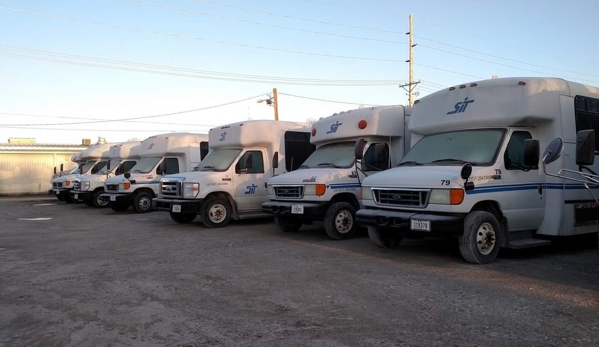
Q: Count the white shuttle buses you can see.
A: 7